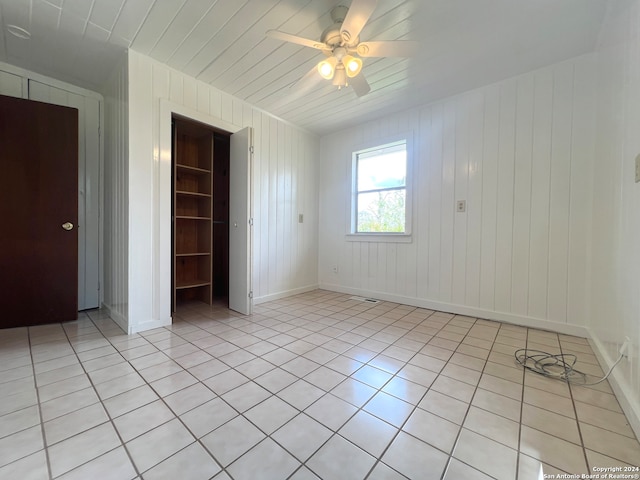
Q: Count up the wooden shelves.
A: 5